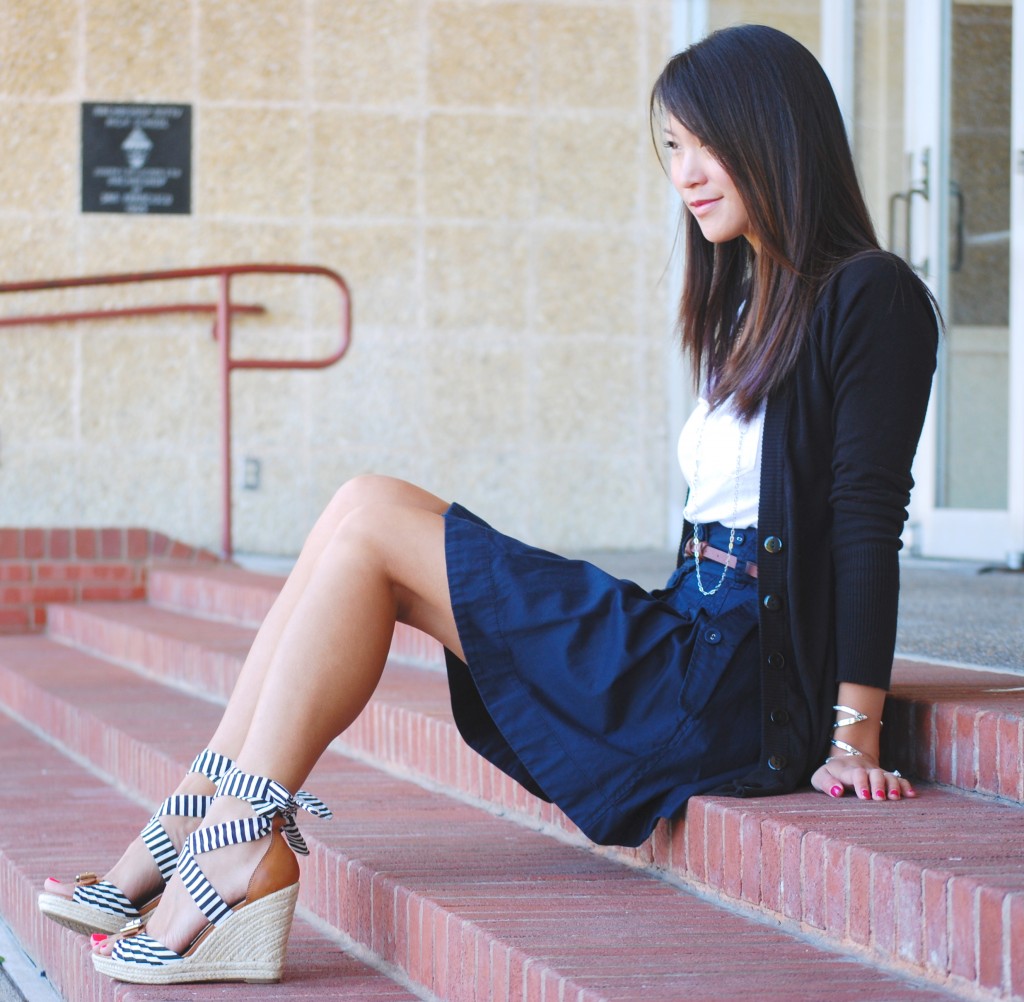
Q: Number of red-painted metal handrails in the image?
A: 2